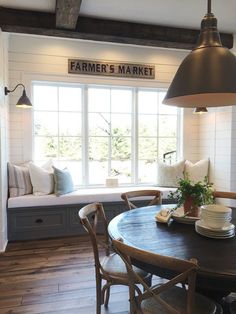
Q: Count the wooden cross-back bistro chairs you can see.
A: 4